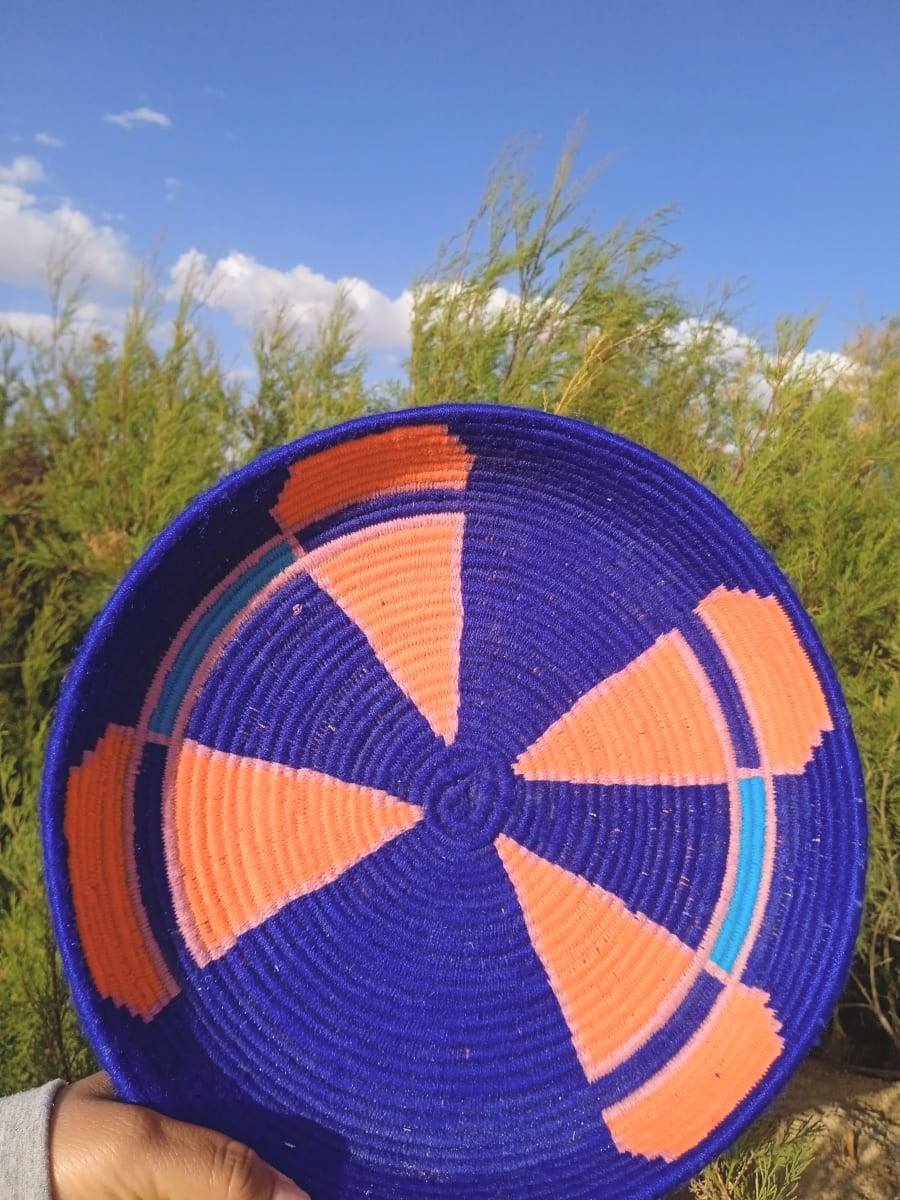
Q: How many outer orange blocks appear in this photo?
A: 4